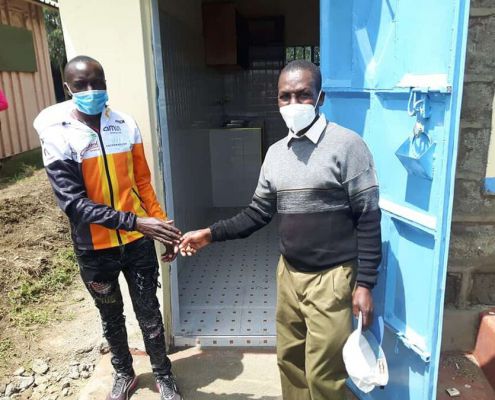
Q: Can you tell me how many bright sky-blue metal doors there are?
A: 1